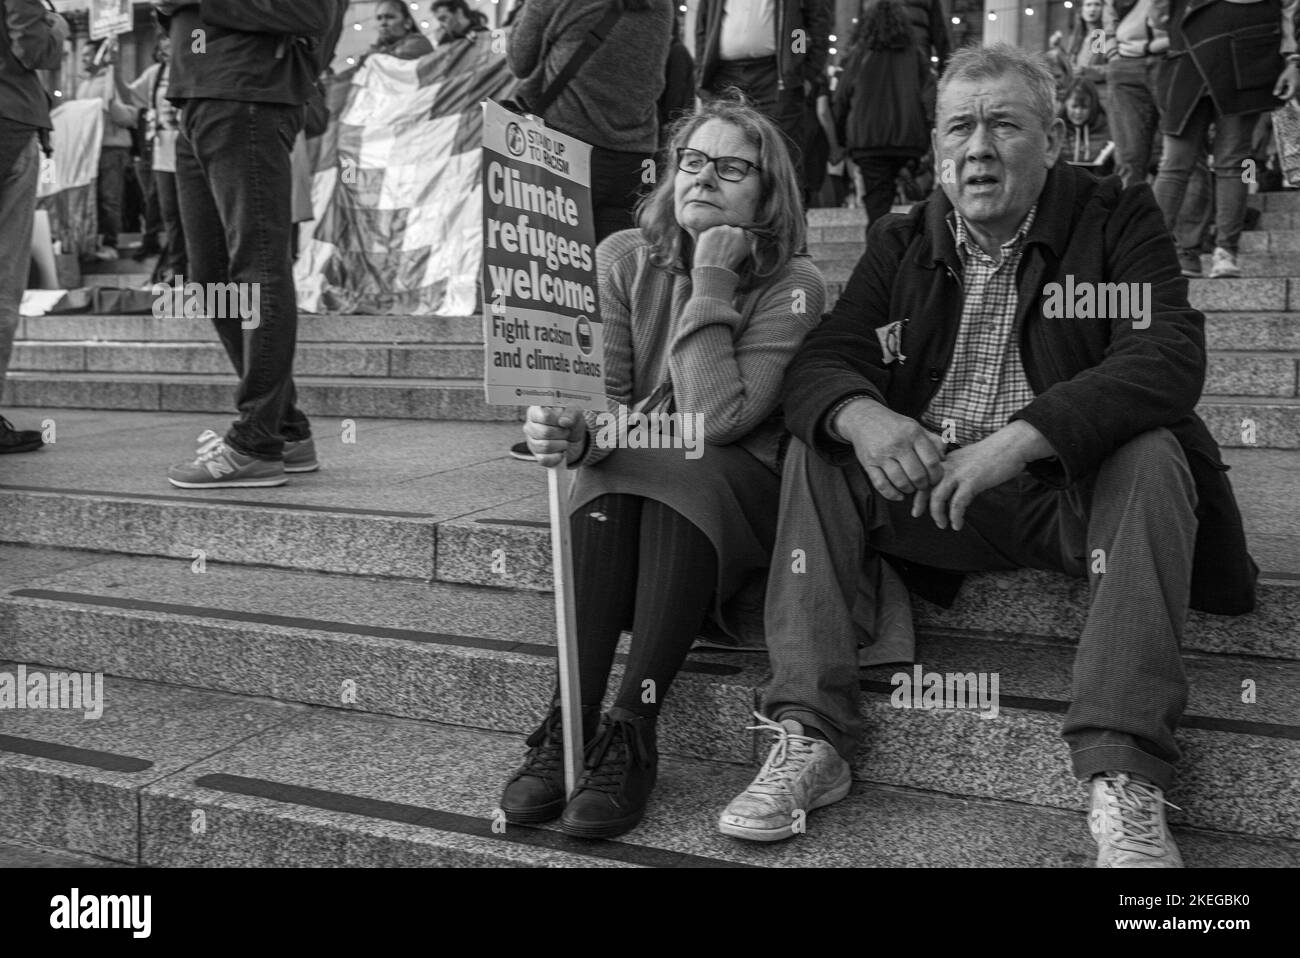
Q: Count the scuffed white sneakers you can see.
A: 2